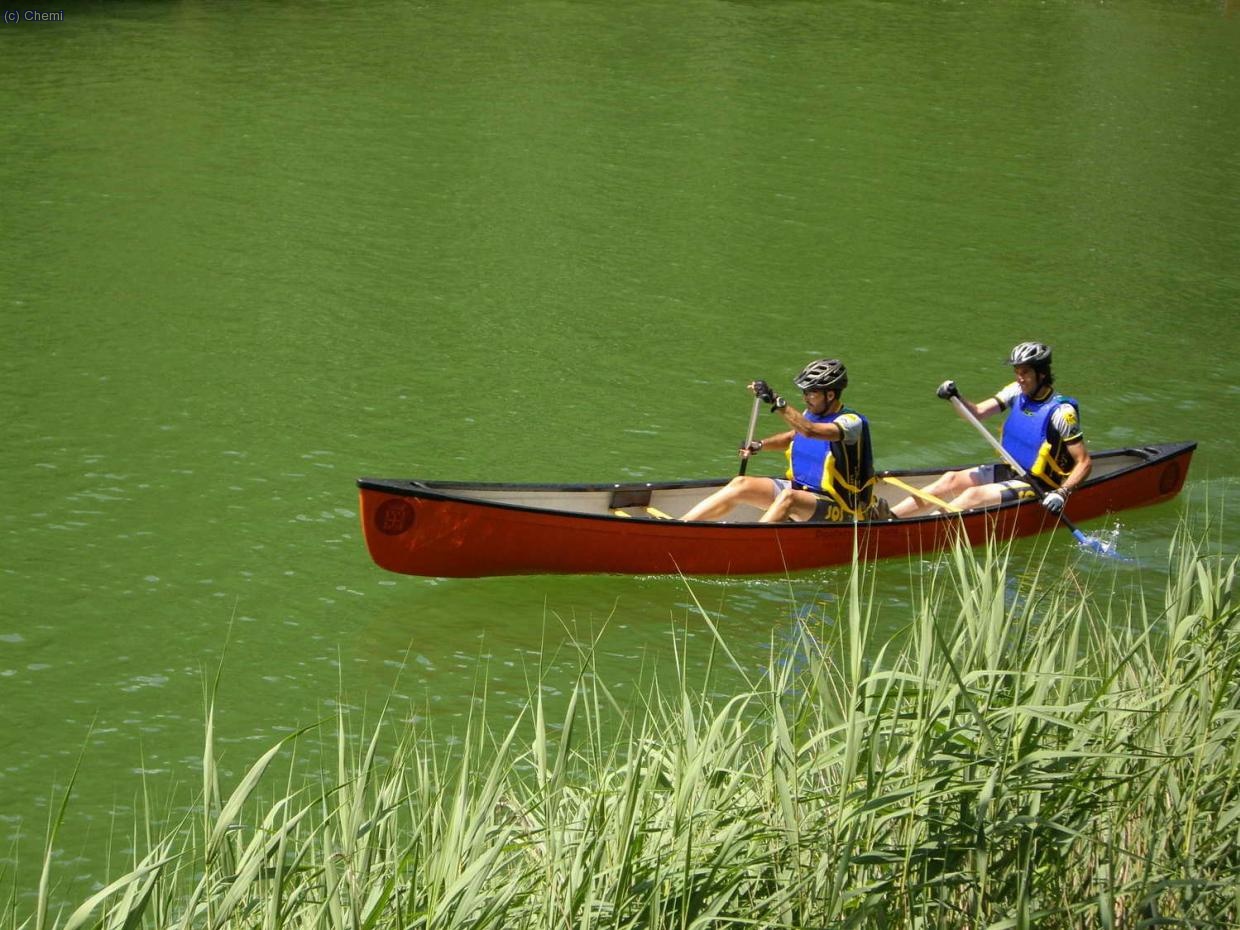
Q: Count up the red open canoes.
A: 1